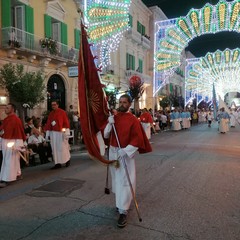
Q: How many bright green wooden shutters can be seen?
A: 5